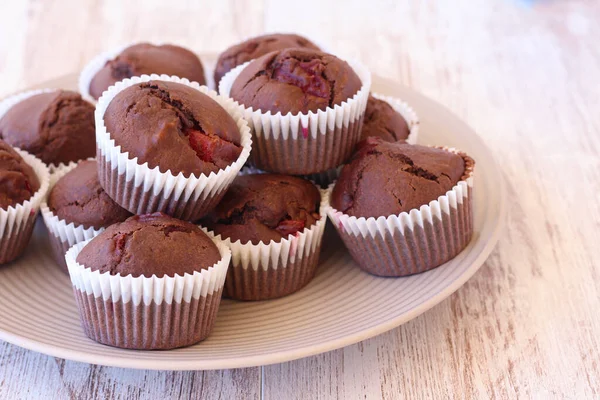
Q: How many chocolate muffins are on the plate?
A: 11